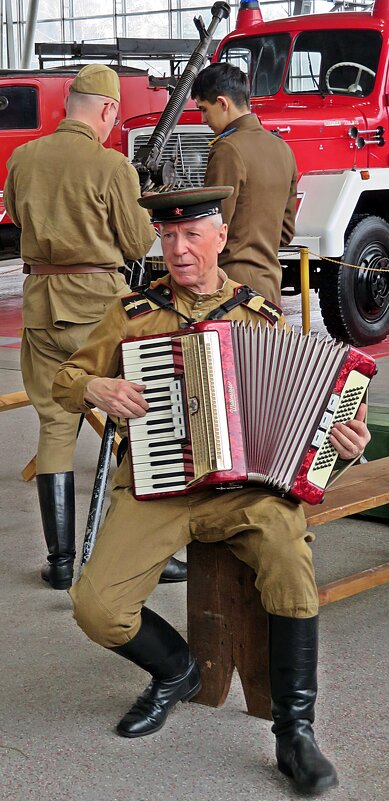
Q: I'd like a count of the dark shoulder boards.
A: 2